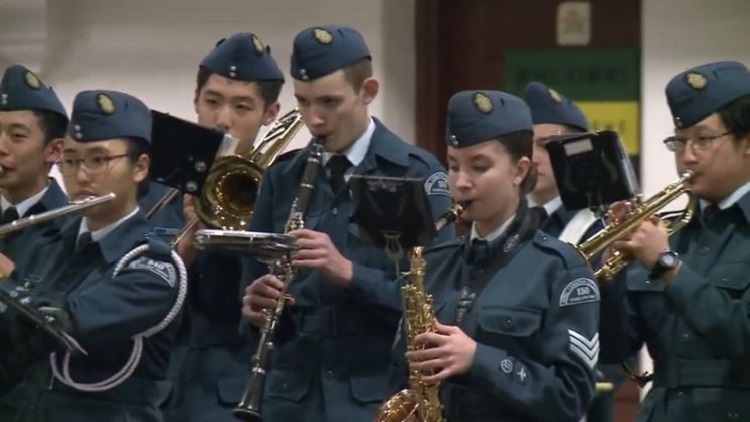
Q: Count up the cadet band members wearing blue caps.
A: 7